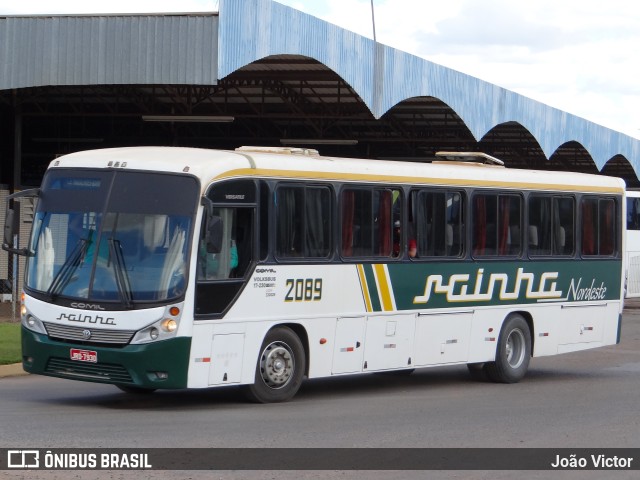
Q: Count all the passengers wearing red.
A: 1